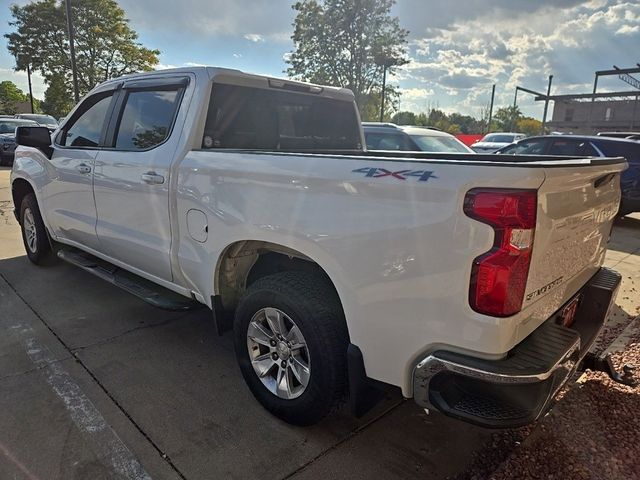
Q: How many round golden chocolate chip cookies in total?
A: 0